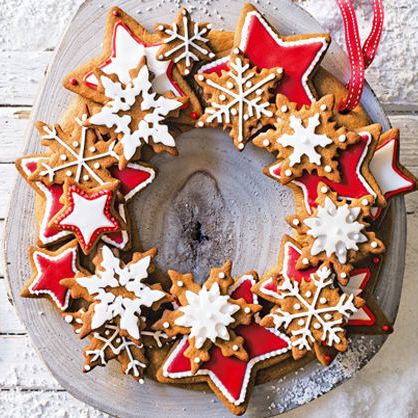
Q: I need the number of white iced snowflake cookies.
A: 10